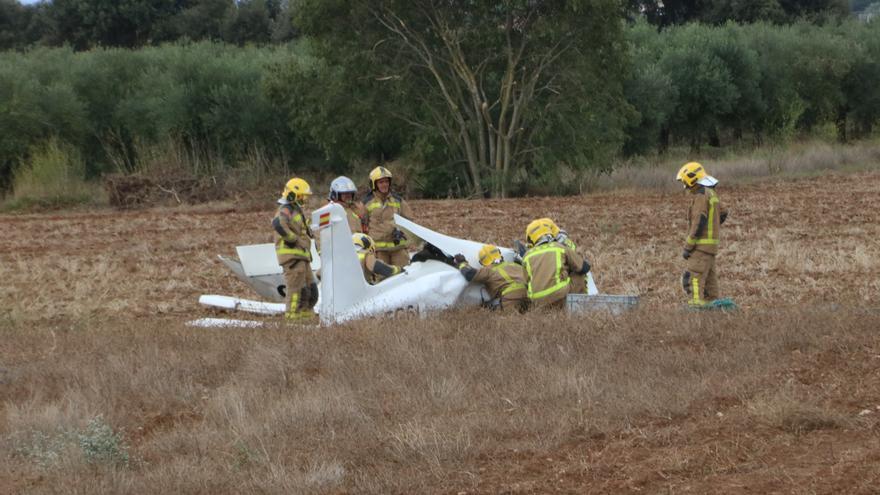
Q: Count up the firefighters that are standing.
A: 4